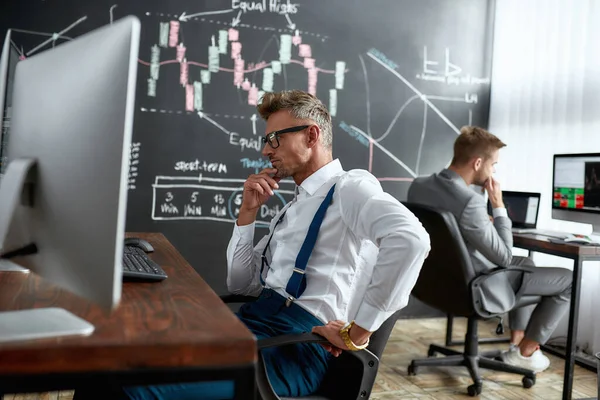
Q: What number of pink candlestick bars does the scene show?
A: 13